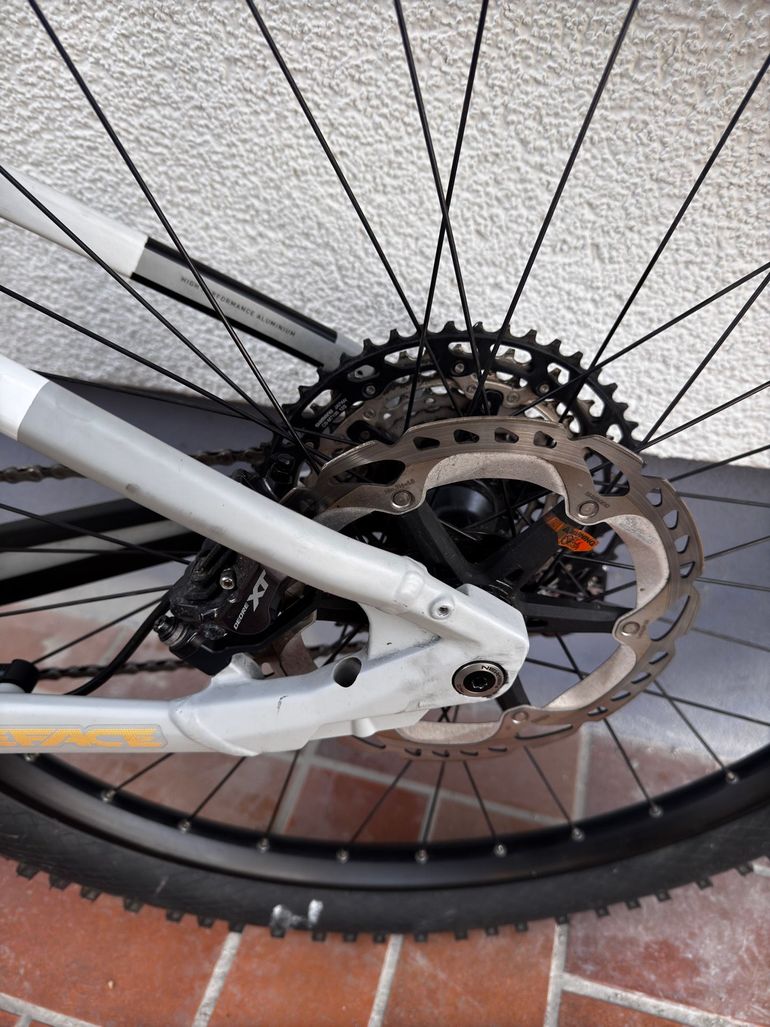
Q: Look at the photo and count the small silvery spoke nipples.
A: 10